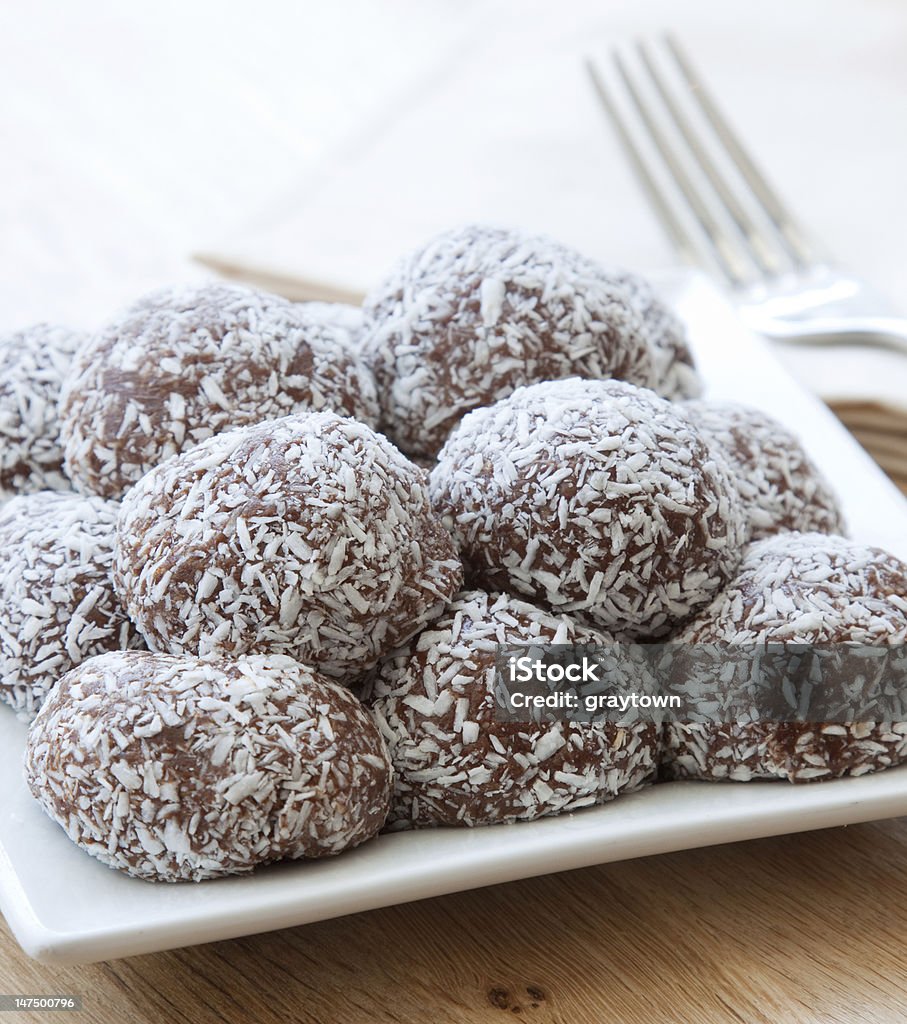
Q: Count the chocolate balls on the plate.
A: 12